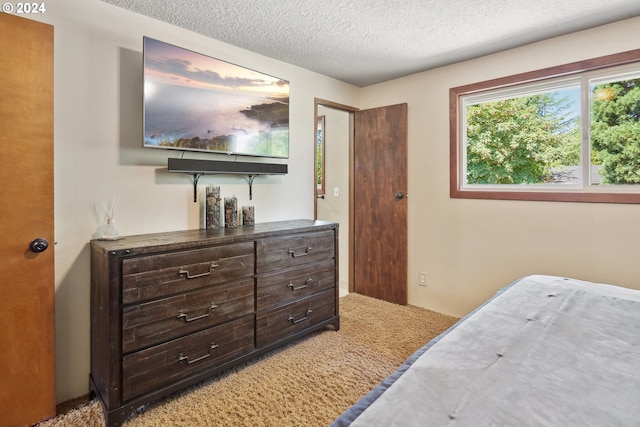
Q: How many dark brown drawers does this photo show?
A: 6